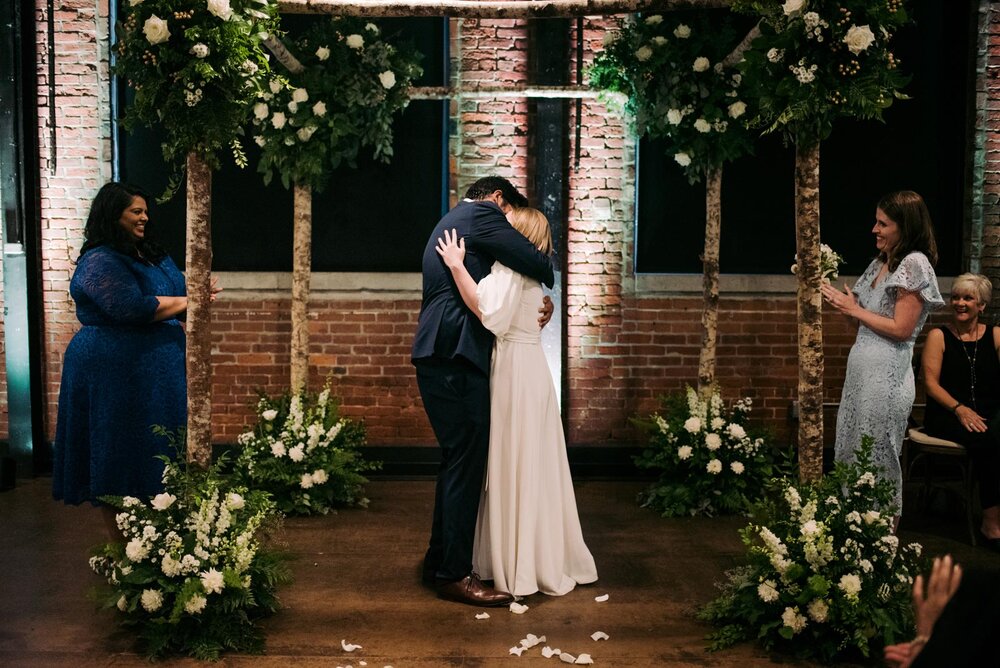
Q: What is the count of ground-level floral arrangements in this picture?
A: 4